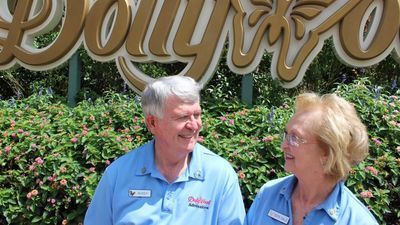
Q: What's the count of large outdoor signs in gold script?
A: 1